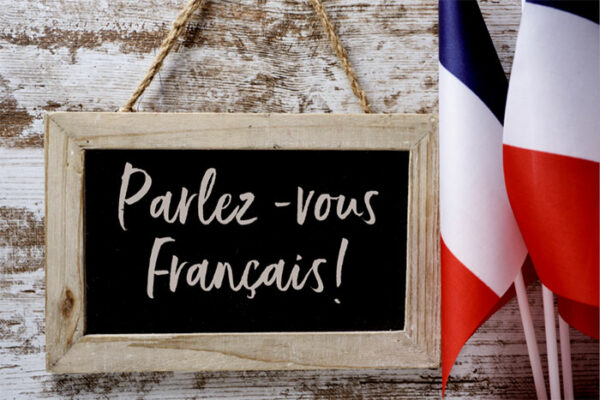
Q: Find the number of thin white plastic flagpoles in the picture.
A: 3